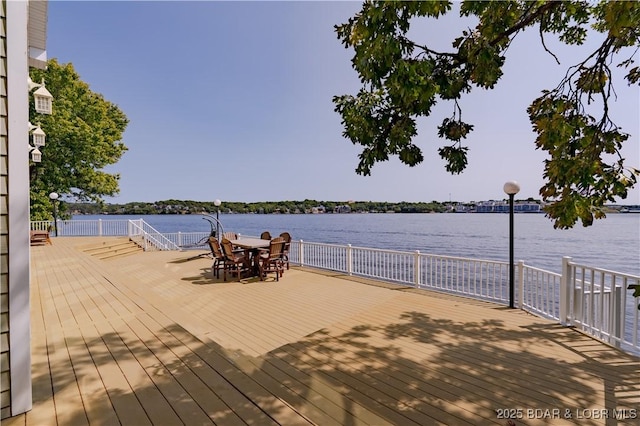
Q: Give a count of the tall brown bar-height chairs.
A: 6